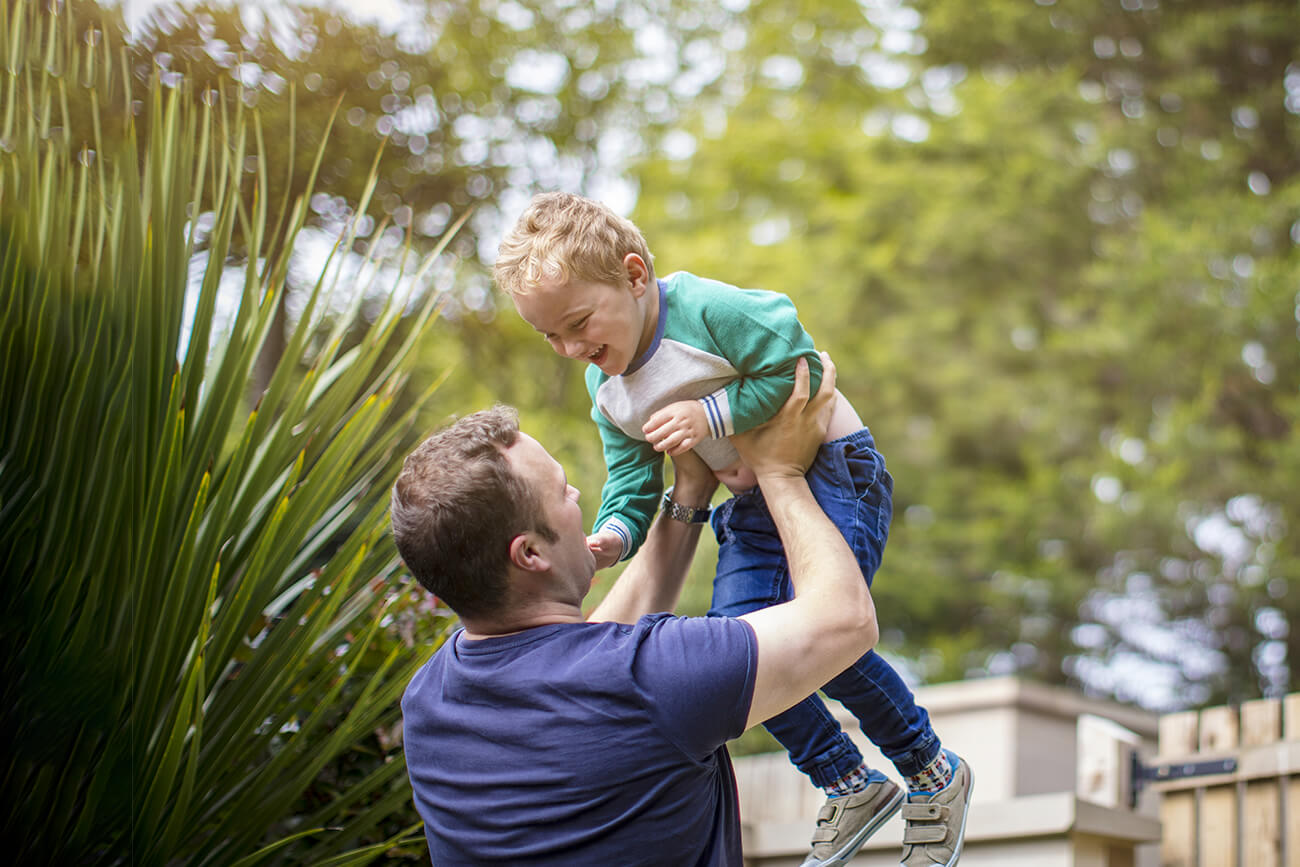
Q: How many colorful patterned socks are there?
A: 2